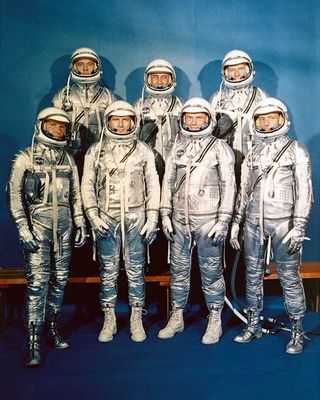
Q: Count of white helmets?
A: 7